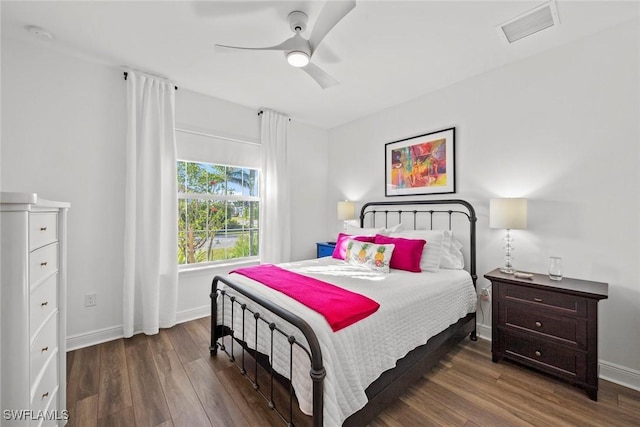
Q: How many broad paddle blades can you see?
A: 3